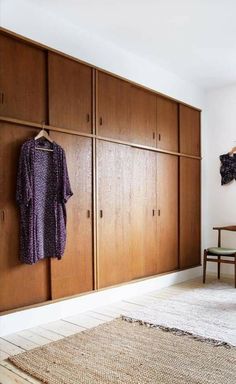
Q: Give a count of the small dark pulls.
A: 10